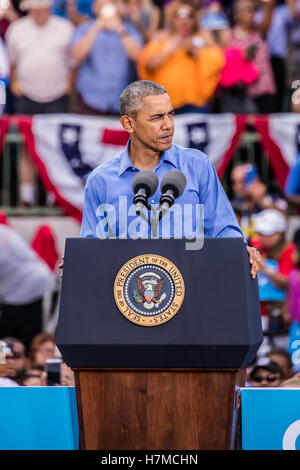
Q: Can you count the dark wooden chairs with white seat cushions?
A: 0